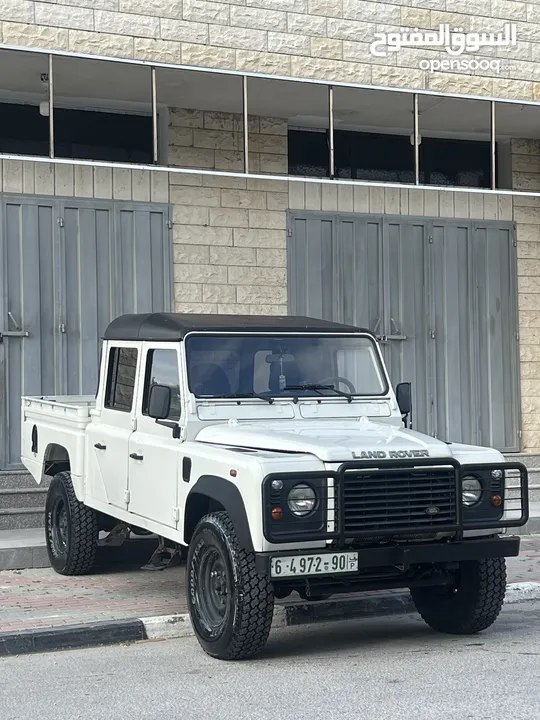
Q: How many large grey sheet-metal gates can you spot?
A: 2